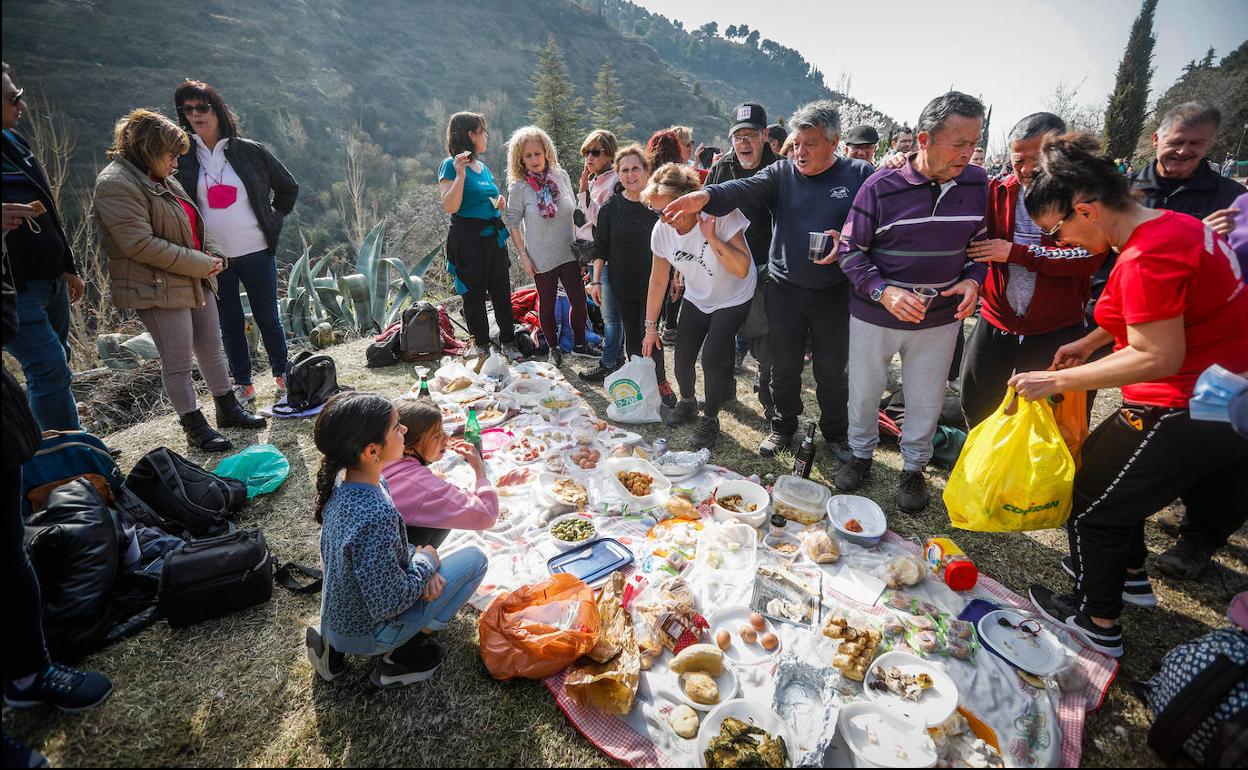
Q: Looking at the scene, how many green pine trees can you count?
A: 2